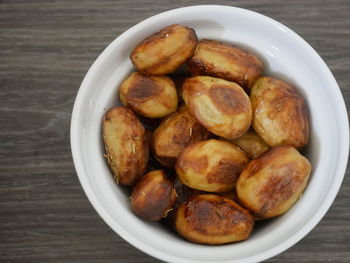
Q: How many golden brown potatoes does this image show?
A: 12